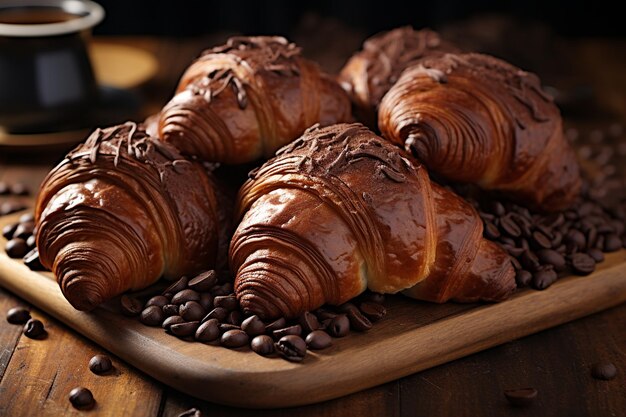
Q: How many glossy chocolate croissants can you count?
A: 5